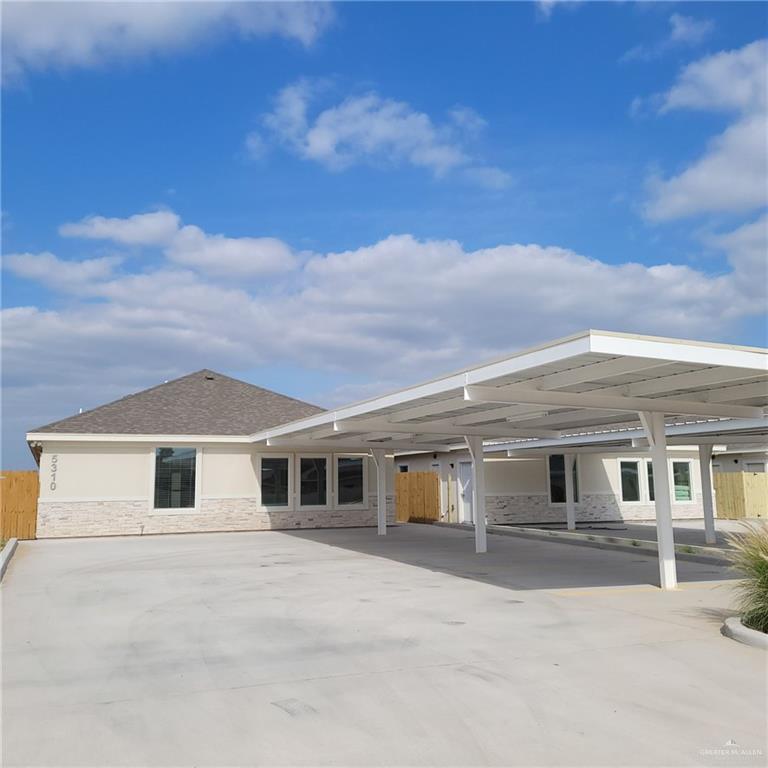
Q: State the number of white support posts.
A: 5